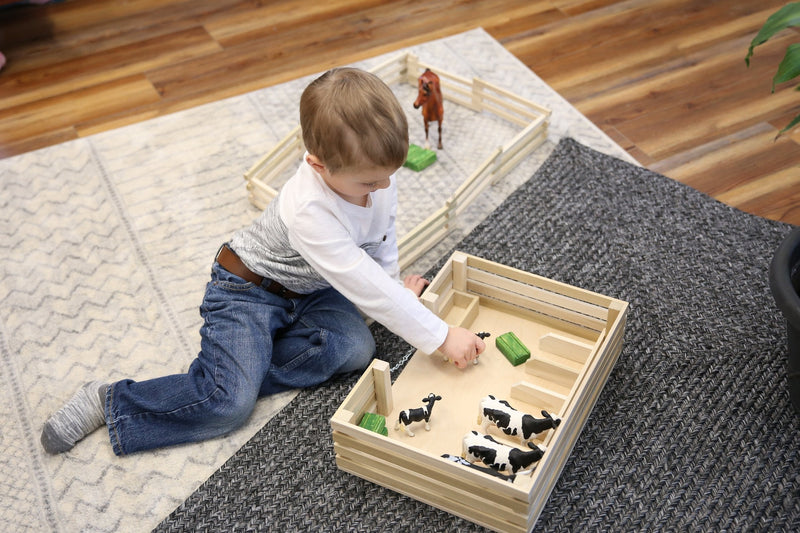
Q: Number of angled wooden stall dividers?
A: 3